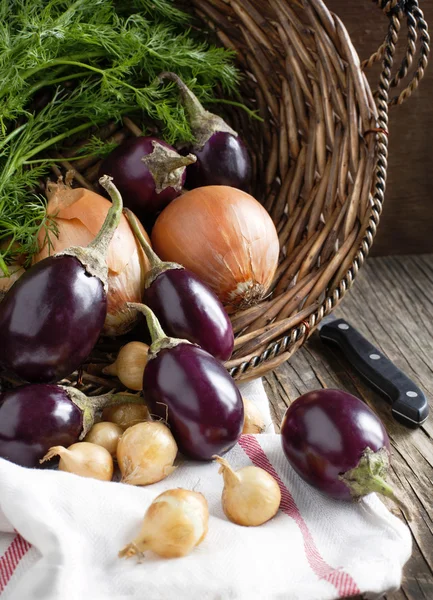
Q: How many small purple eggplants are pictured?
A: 7